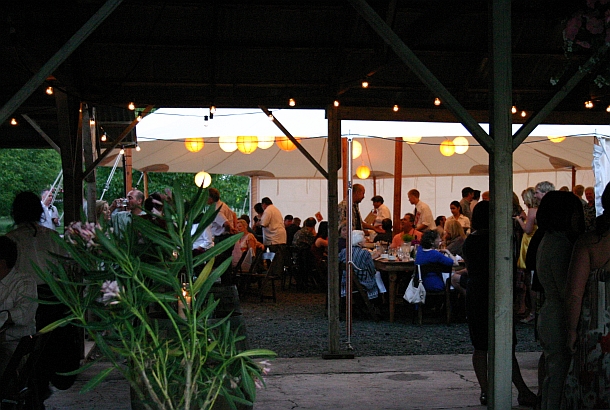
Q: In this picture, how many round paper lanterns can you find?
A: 12